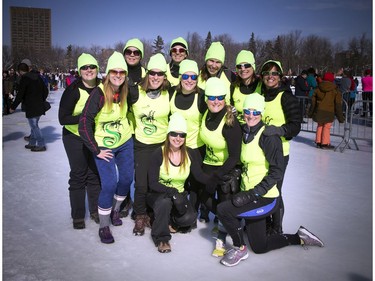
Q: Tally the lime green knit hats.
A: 12